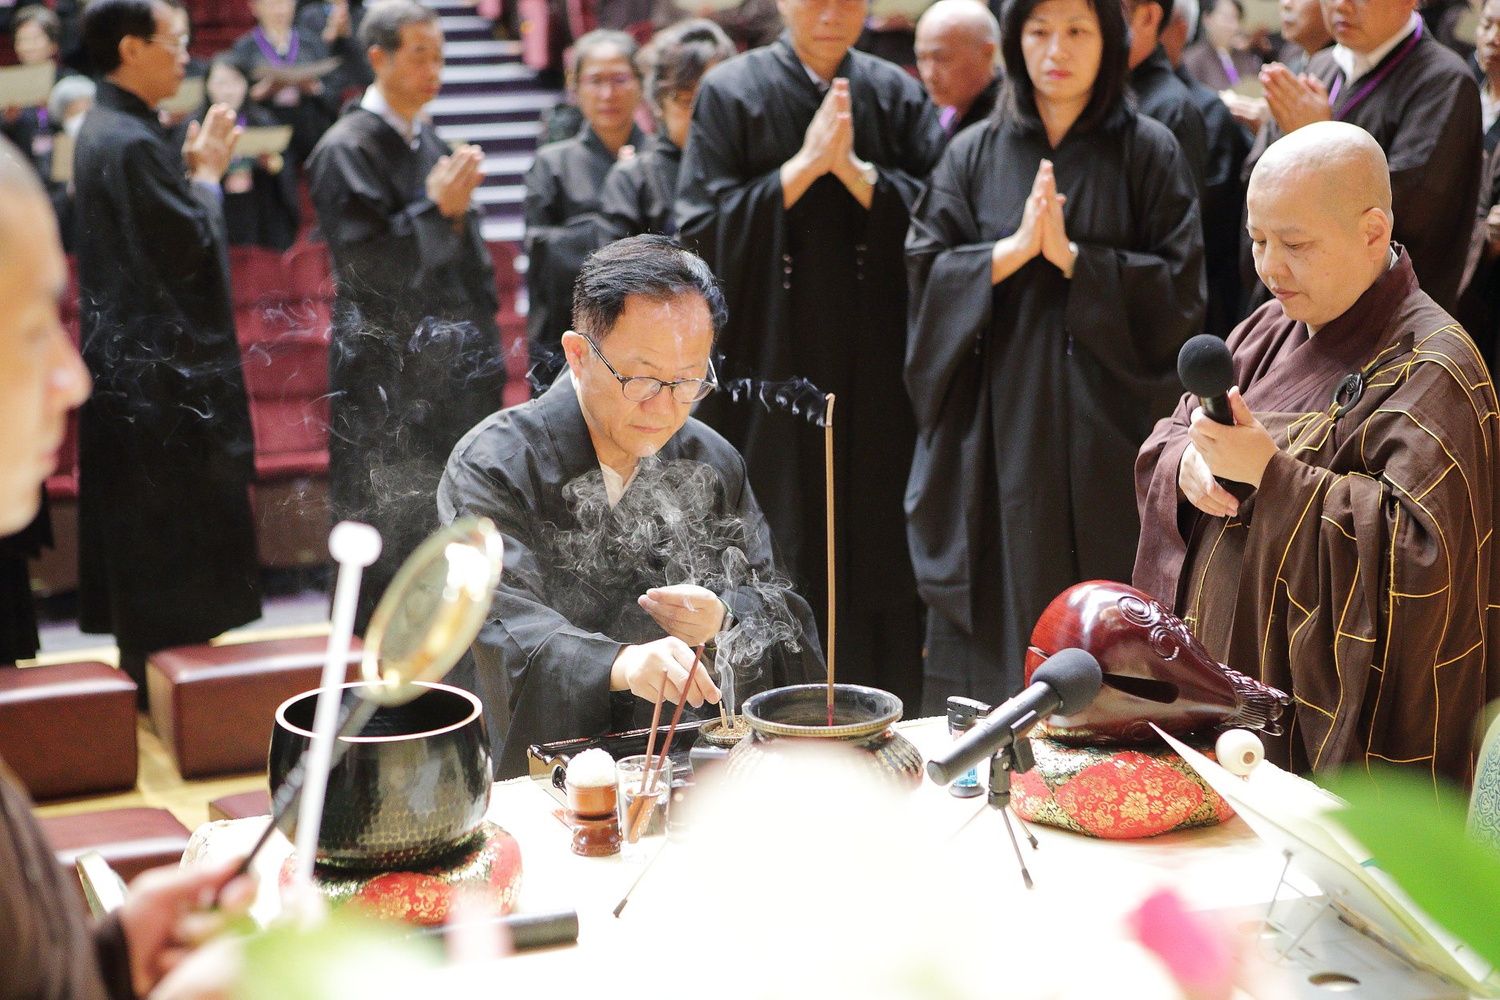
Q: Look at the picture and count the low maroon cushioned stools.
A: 4